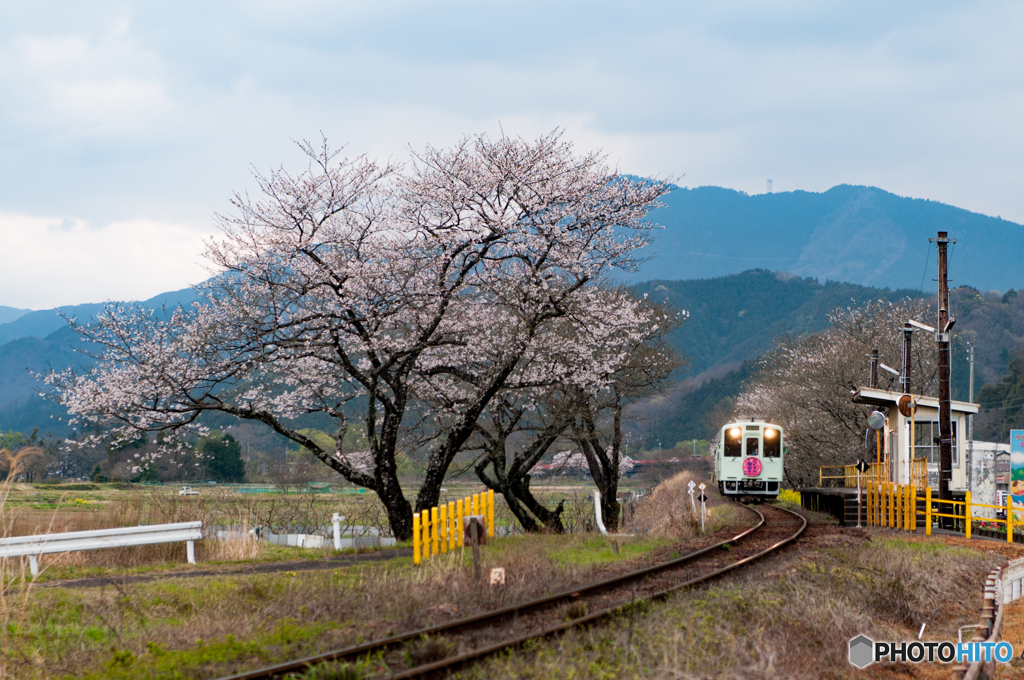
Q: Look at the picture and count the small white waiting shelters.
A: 1